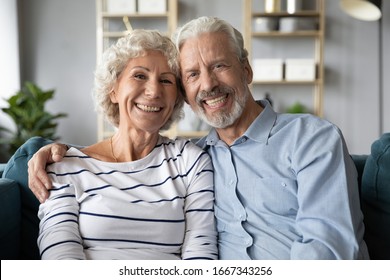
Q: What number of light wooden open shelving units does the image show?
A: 2